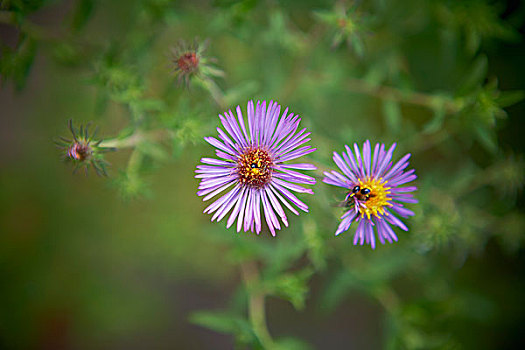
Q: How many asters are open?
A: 2